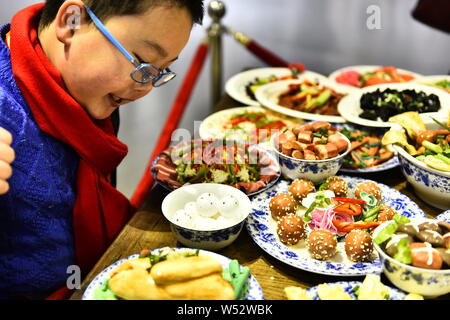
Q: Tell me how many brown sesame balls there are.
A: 8